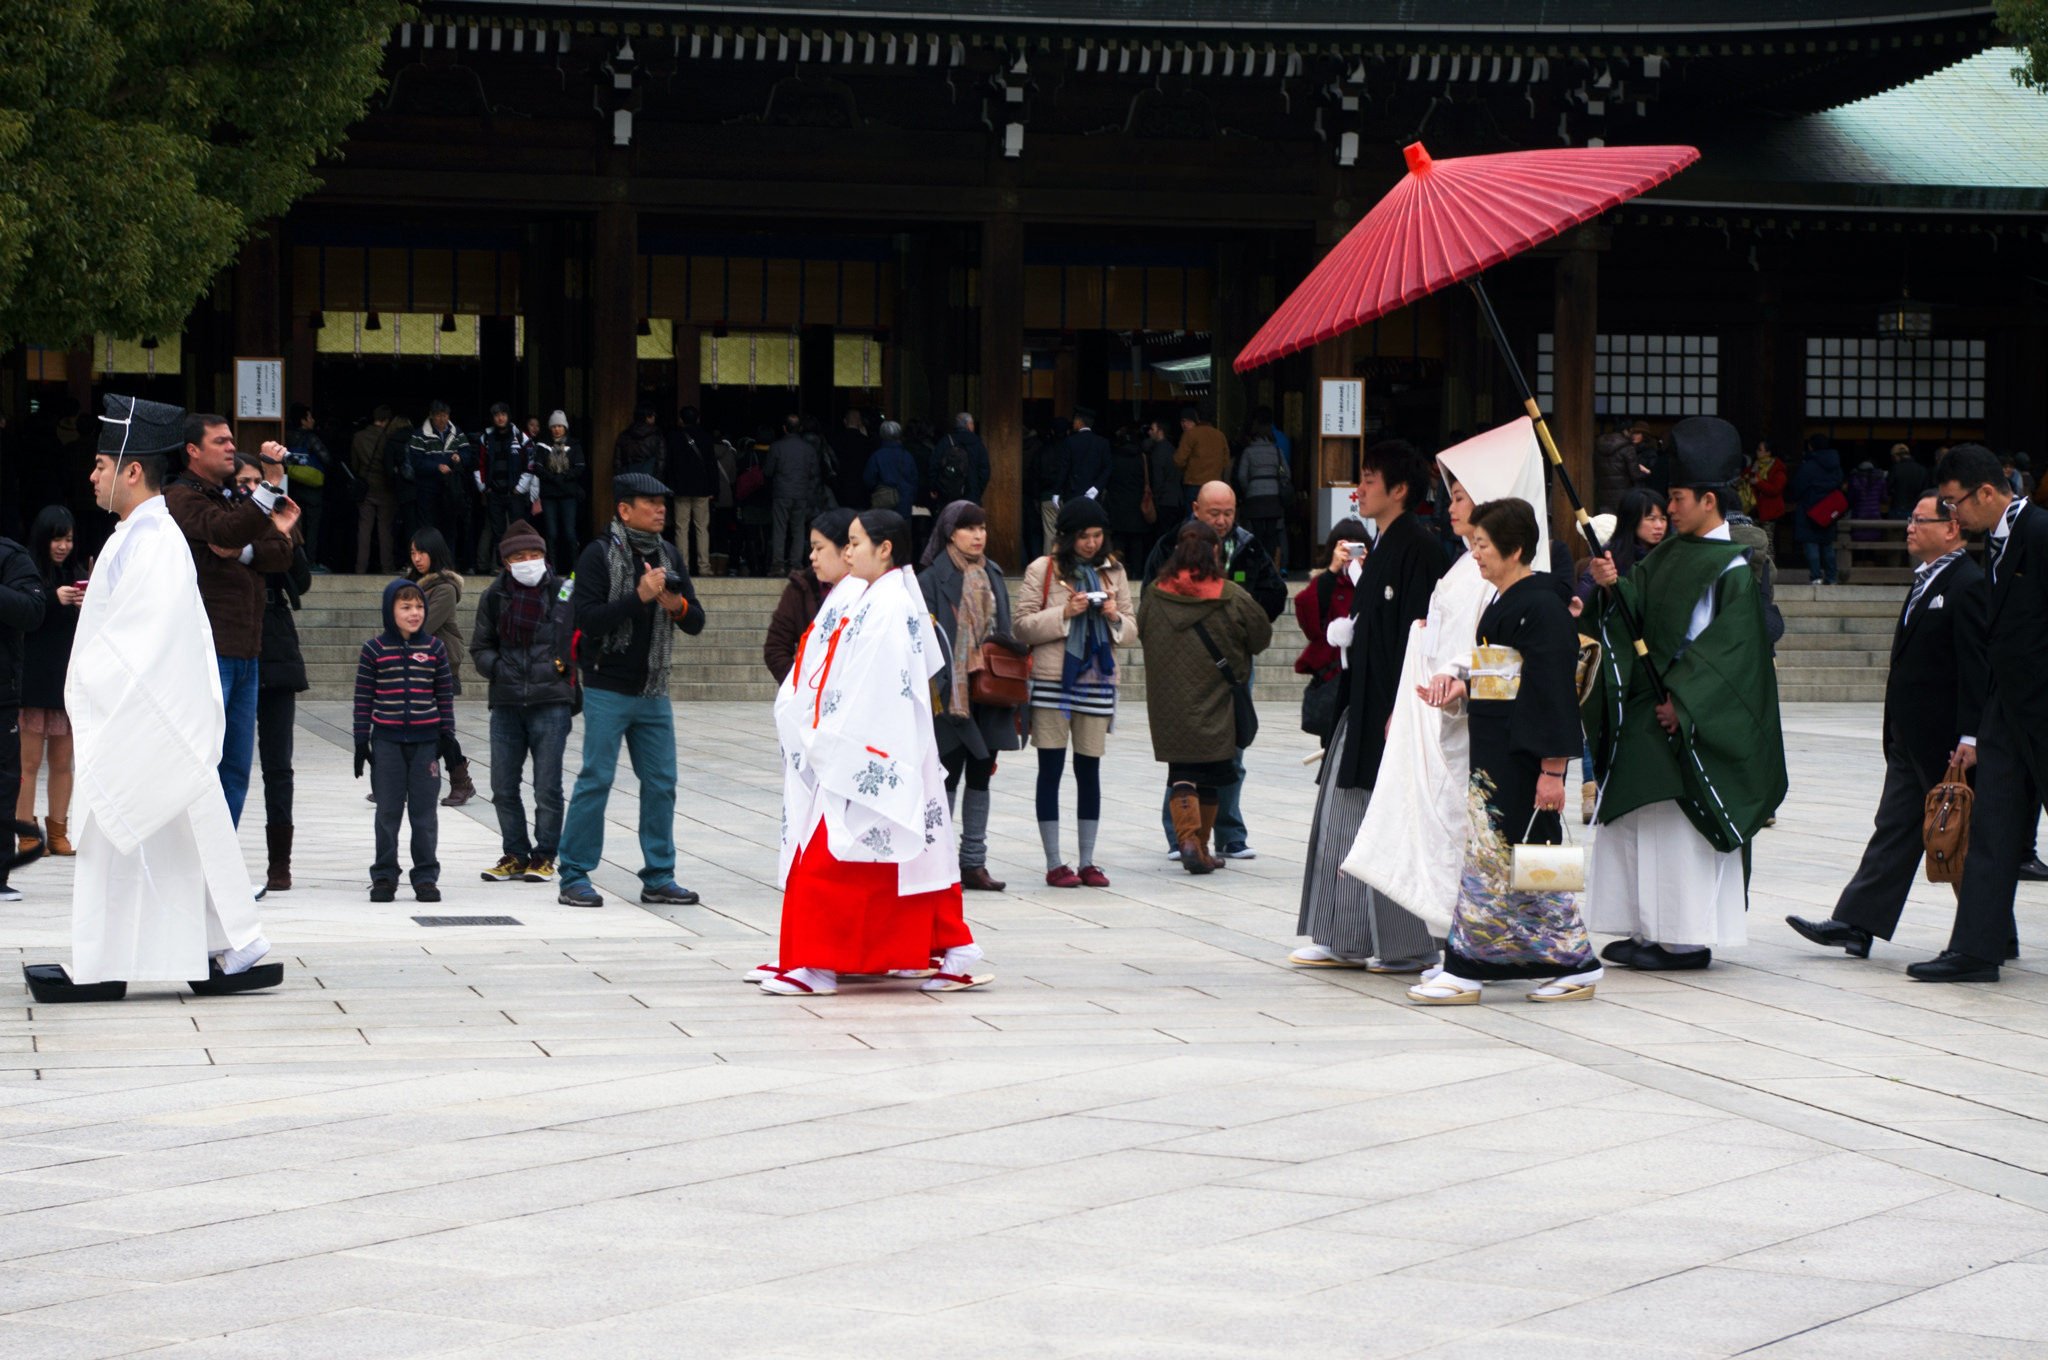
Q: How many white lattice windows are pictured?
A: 2